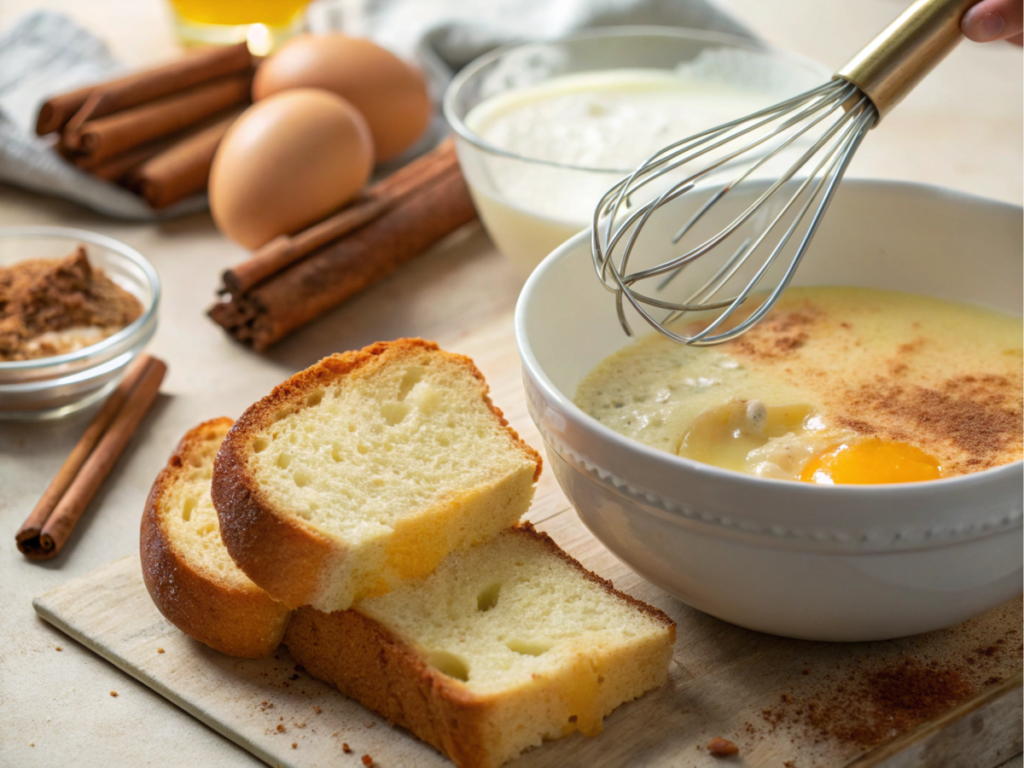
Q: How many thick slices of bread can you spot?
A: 3